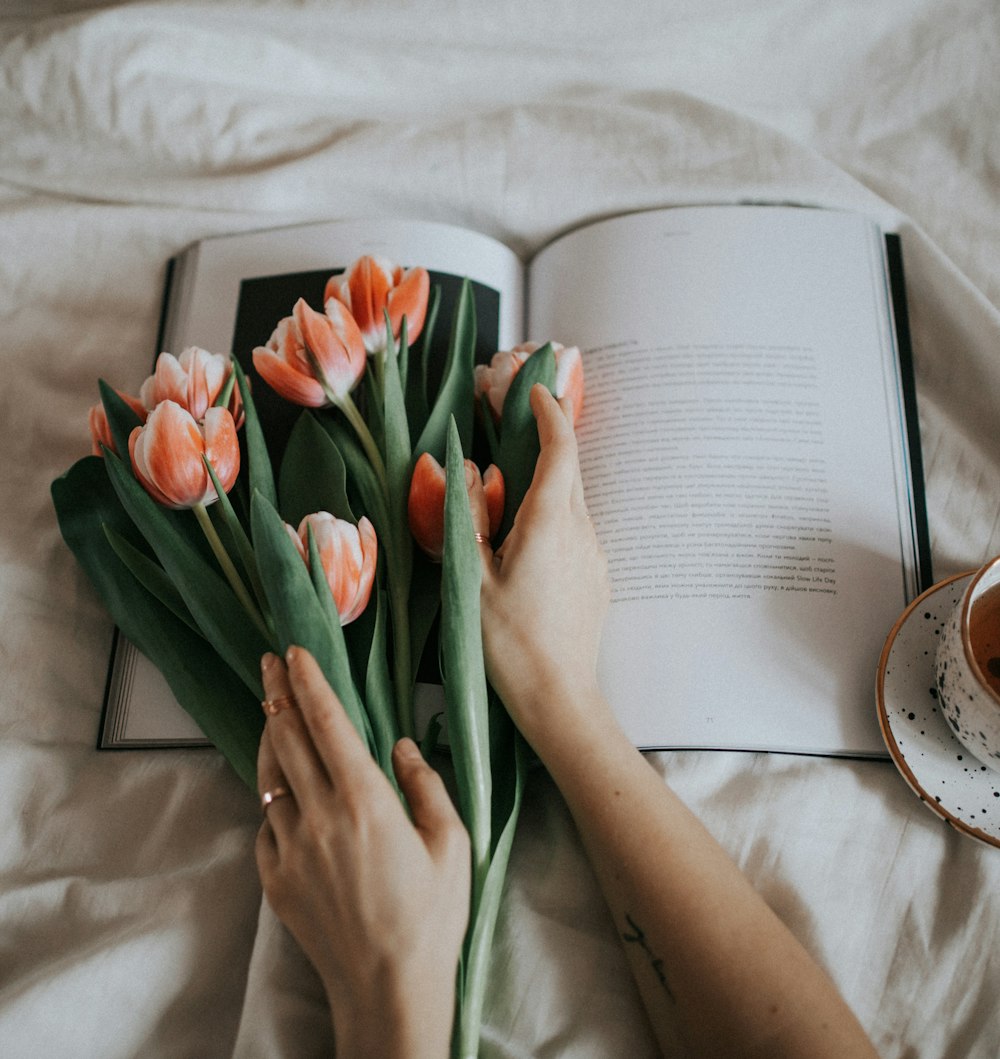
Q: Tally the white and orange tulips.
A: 8